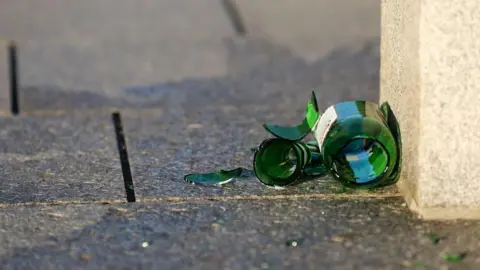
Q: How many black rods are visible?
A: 3